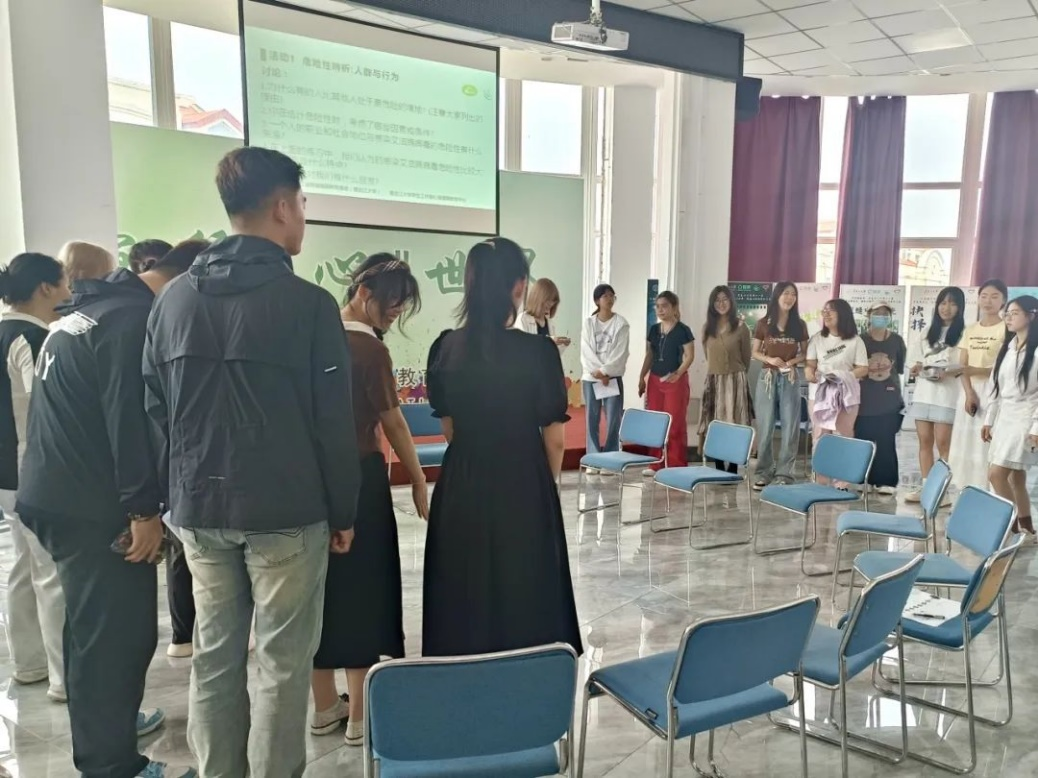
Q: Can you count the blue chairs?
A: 10